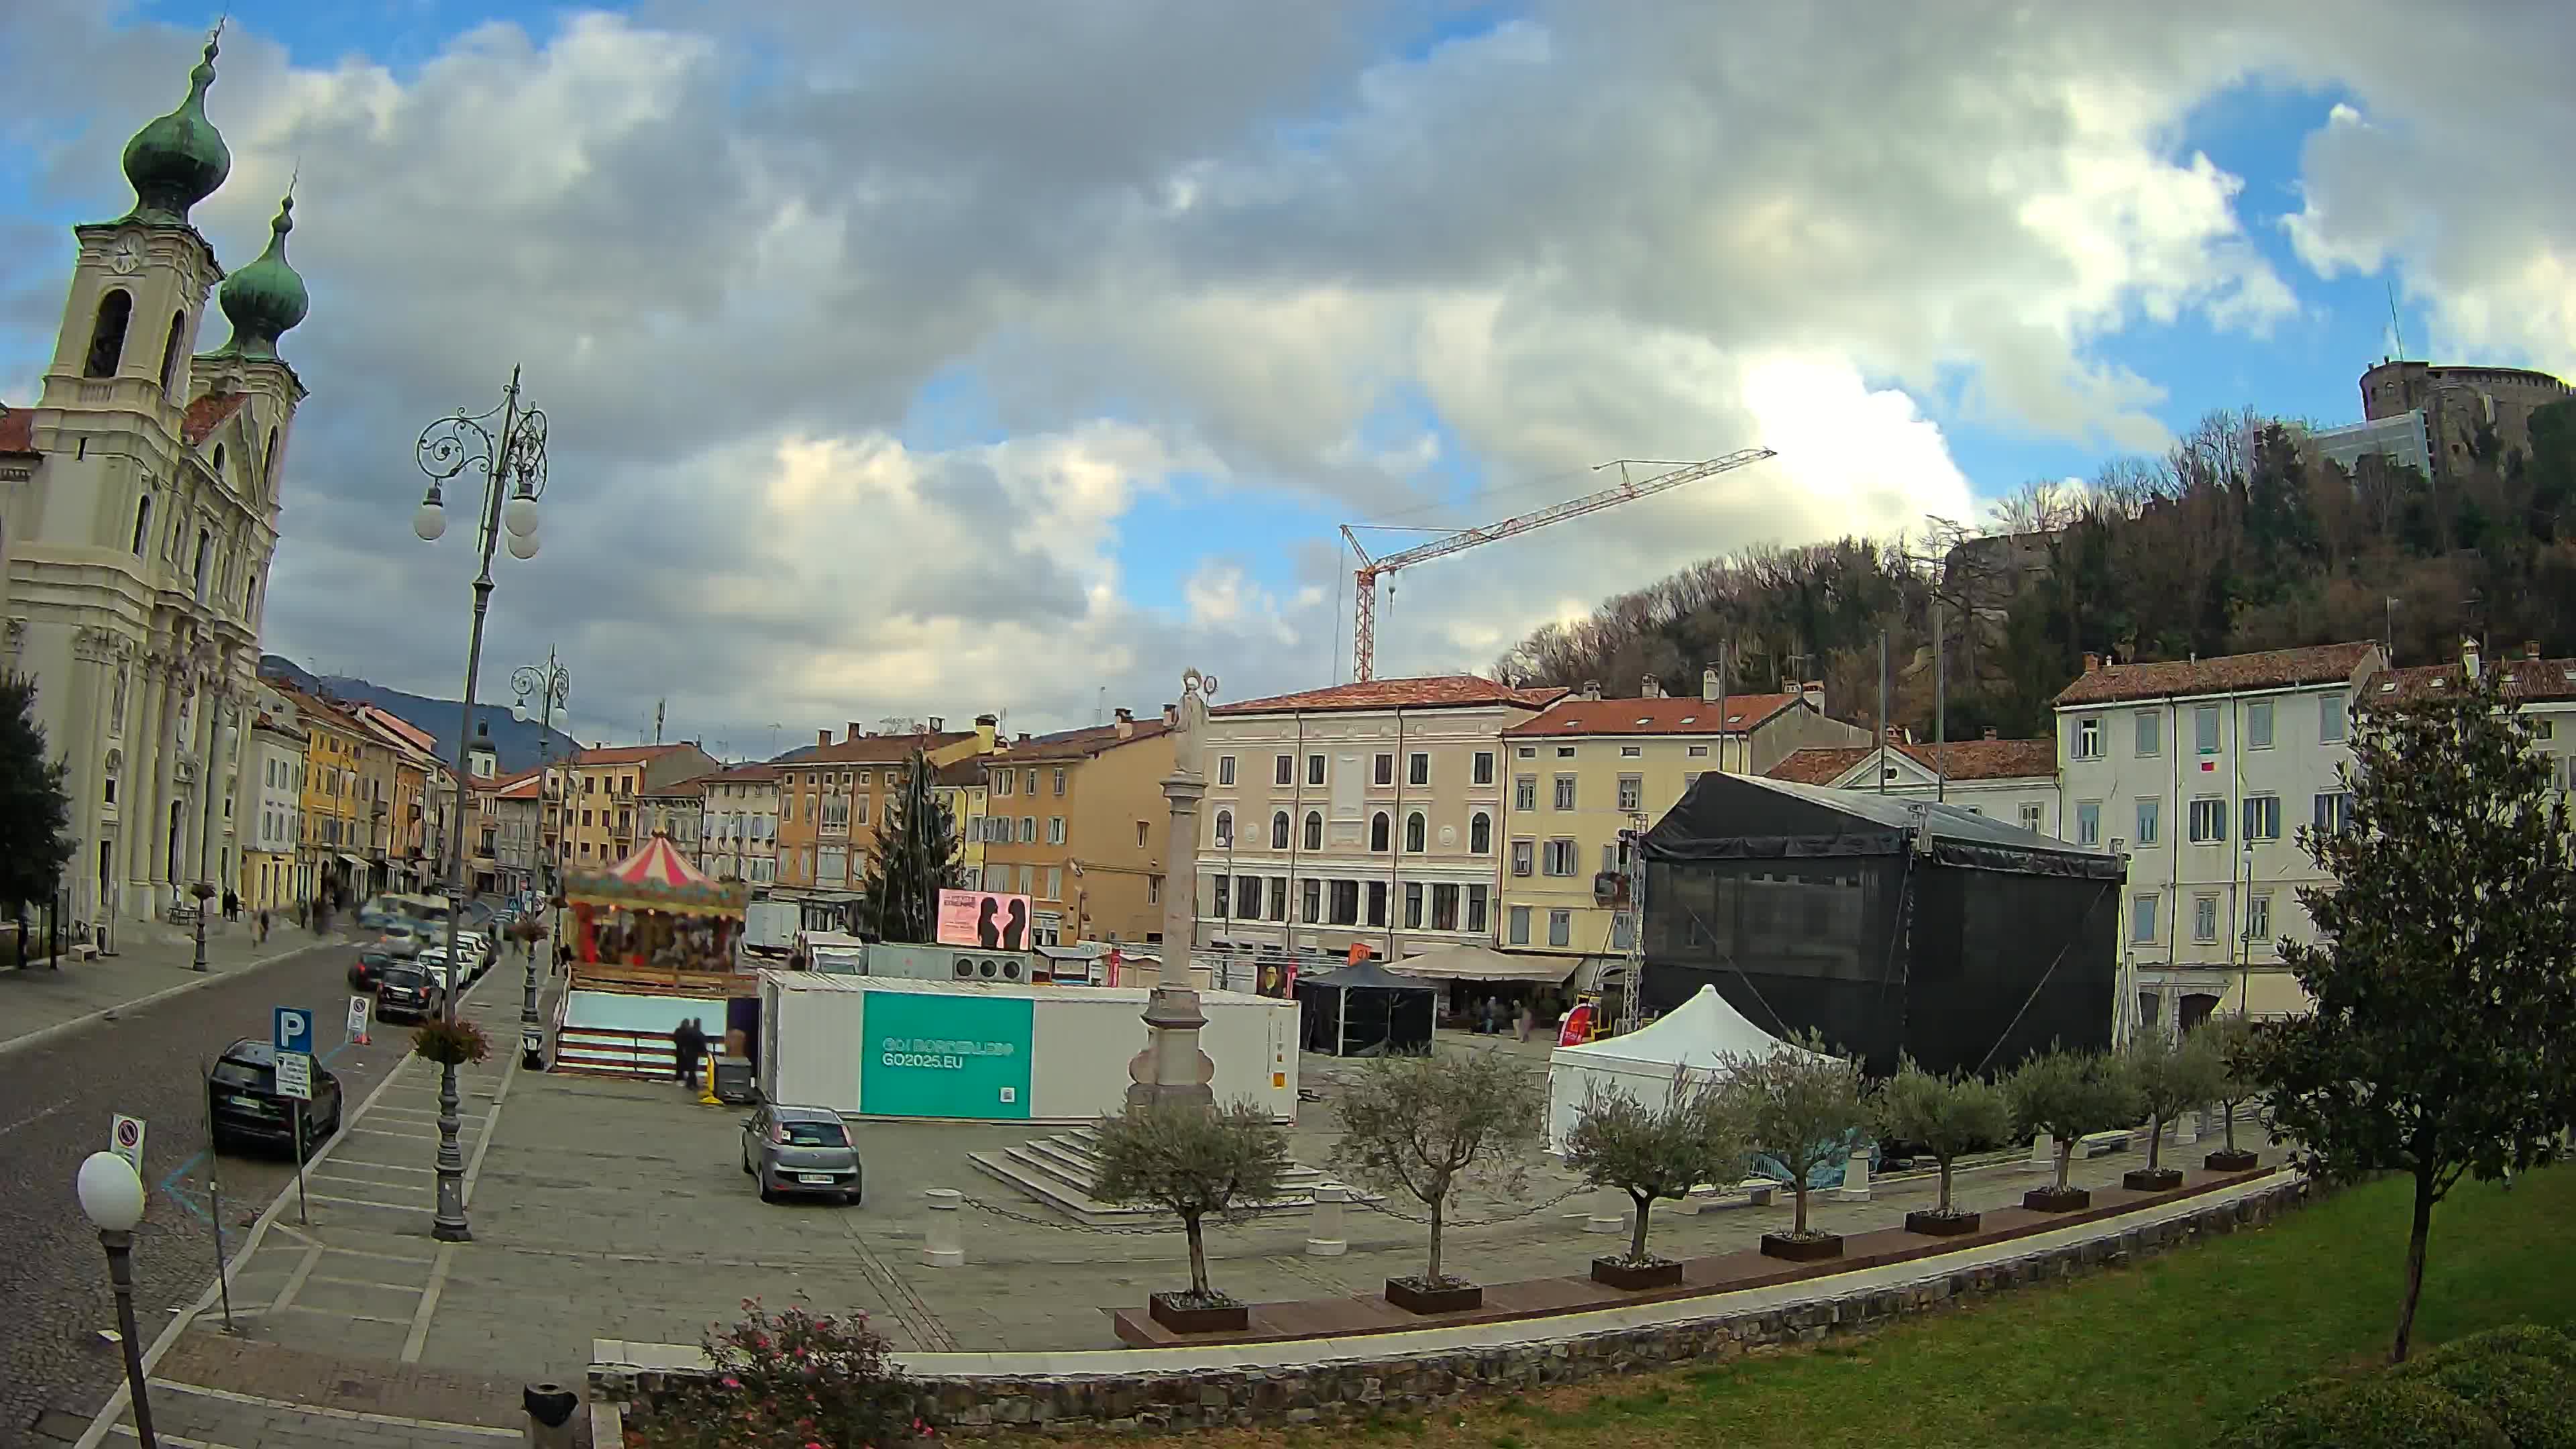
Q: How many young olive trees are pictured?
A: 8